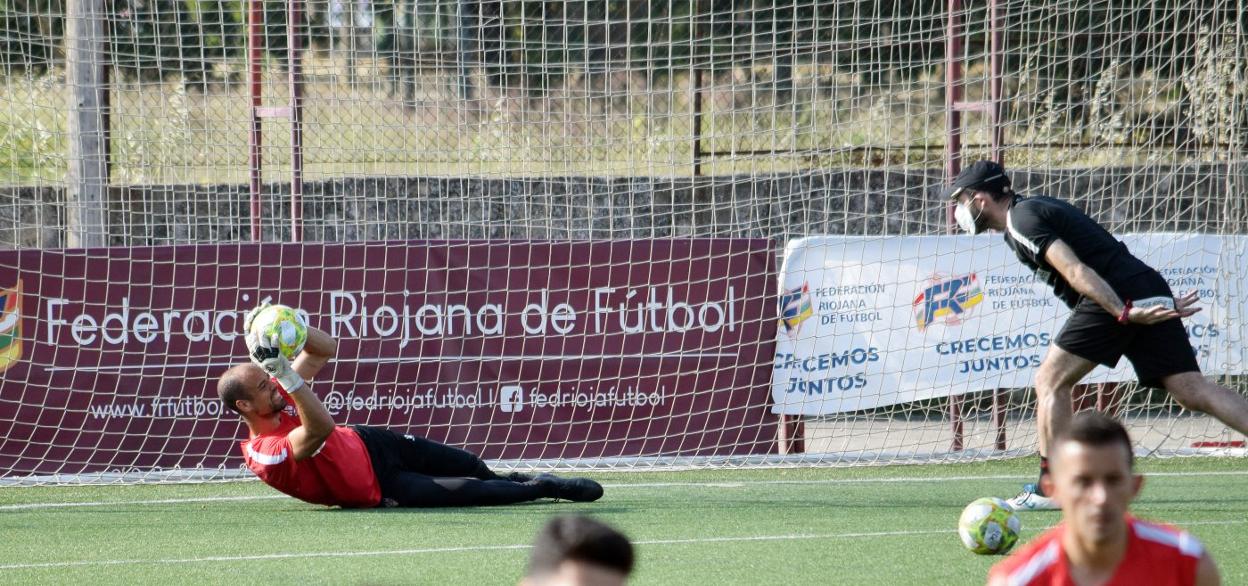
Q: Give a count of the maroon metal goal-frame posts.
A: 4